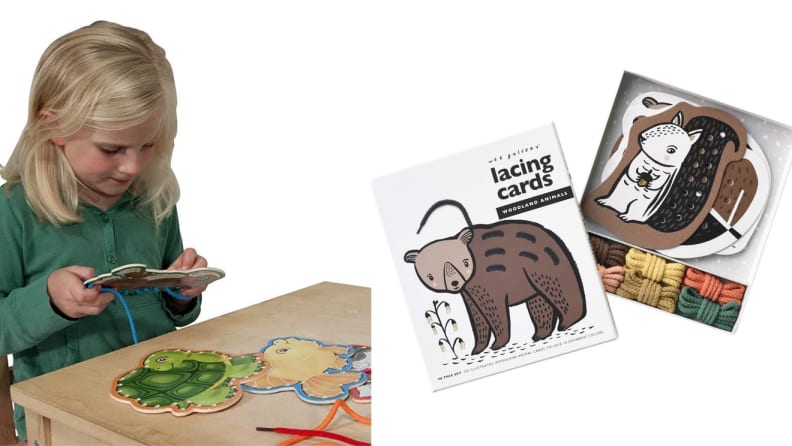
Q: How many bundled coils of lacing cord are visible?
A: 6